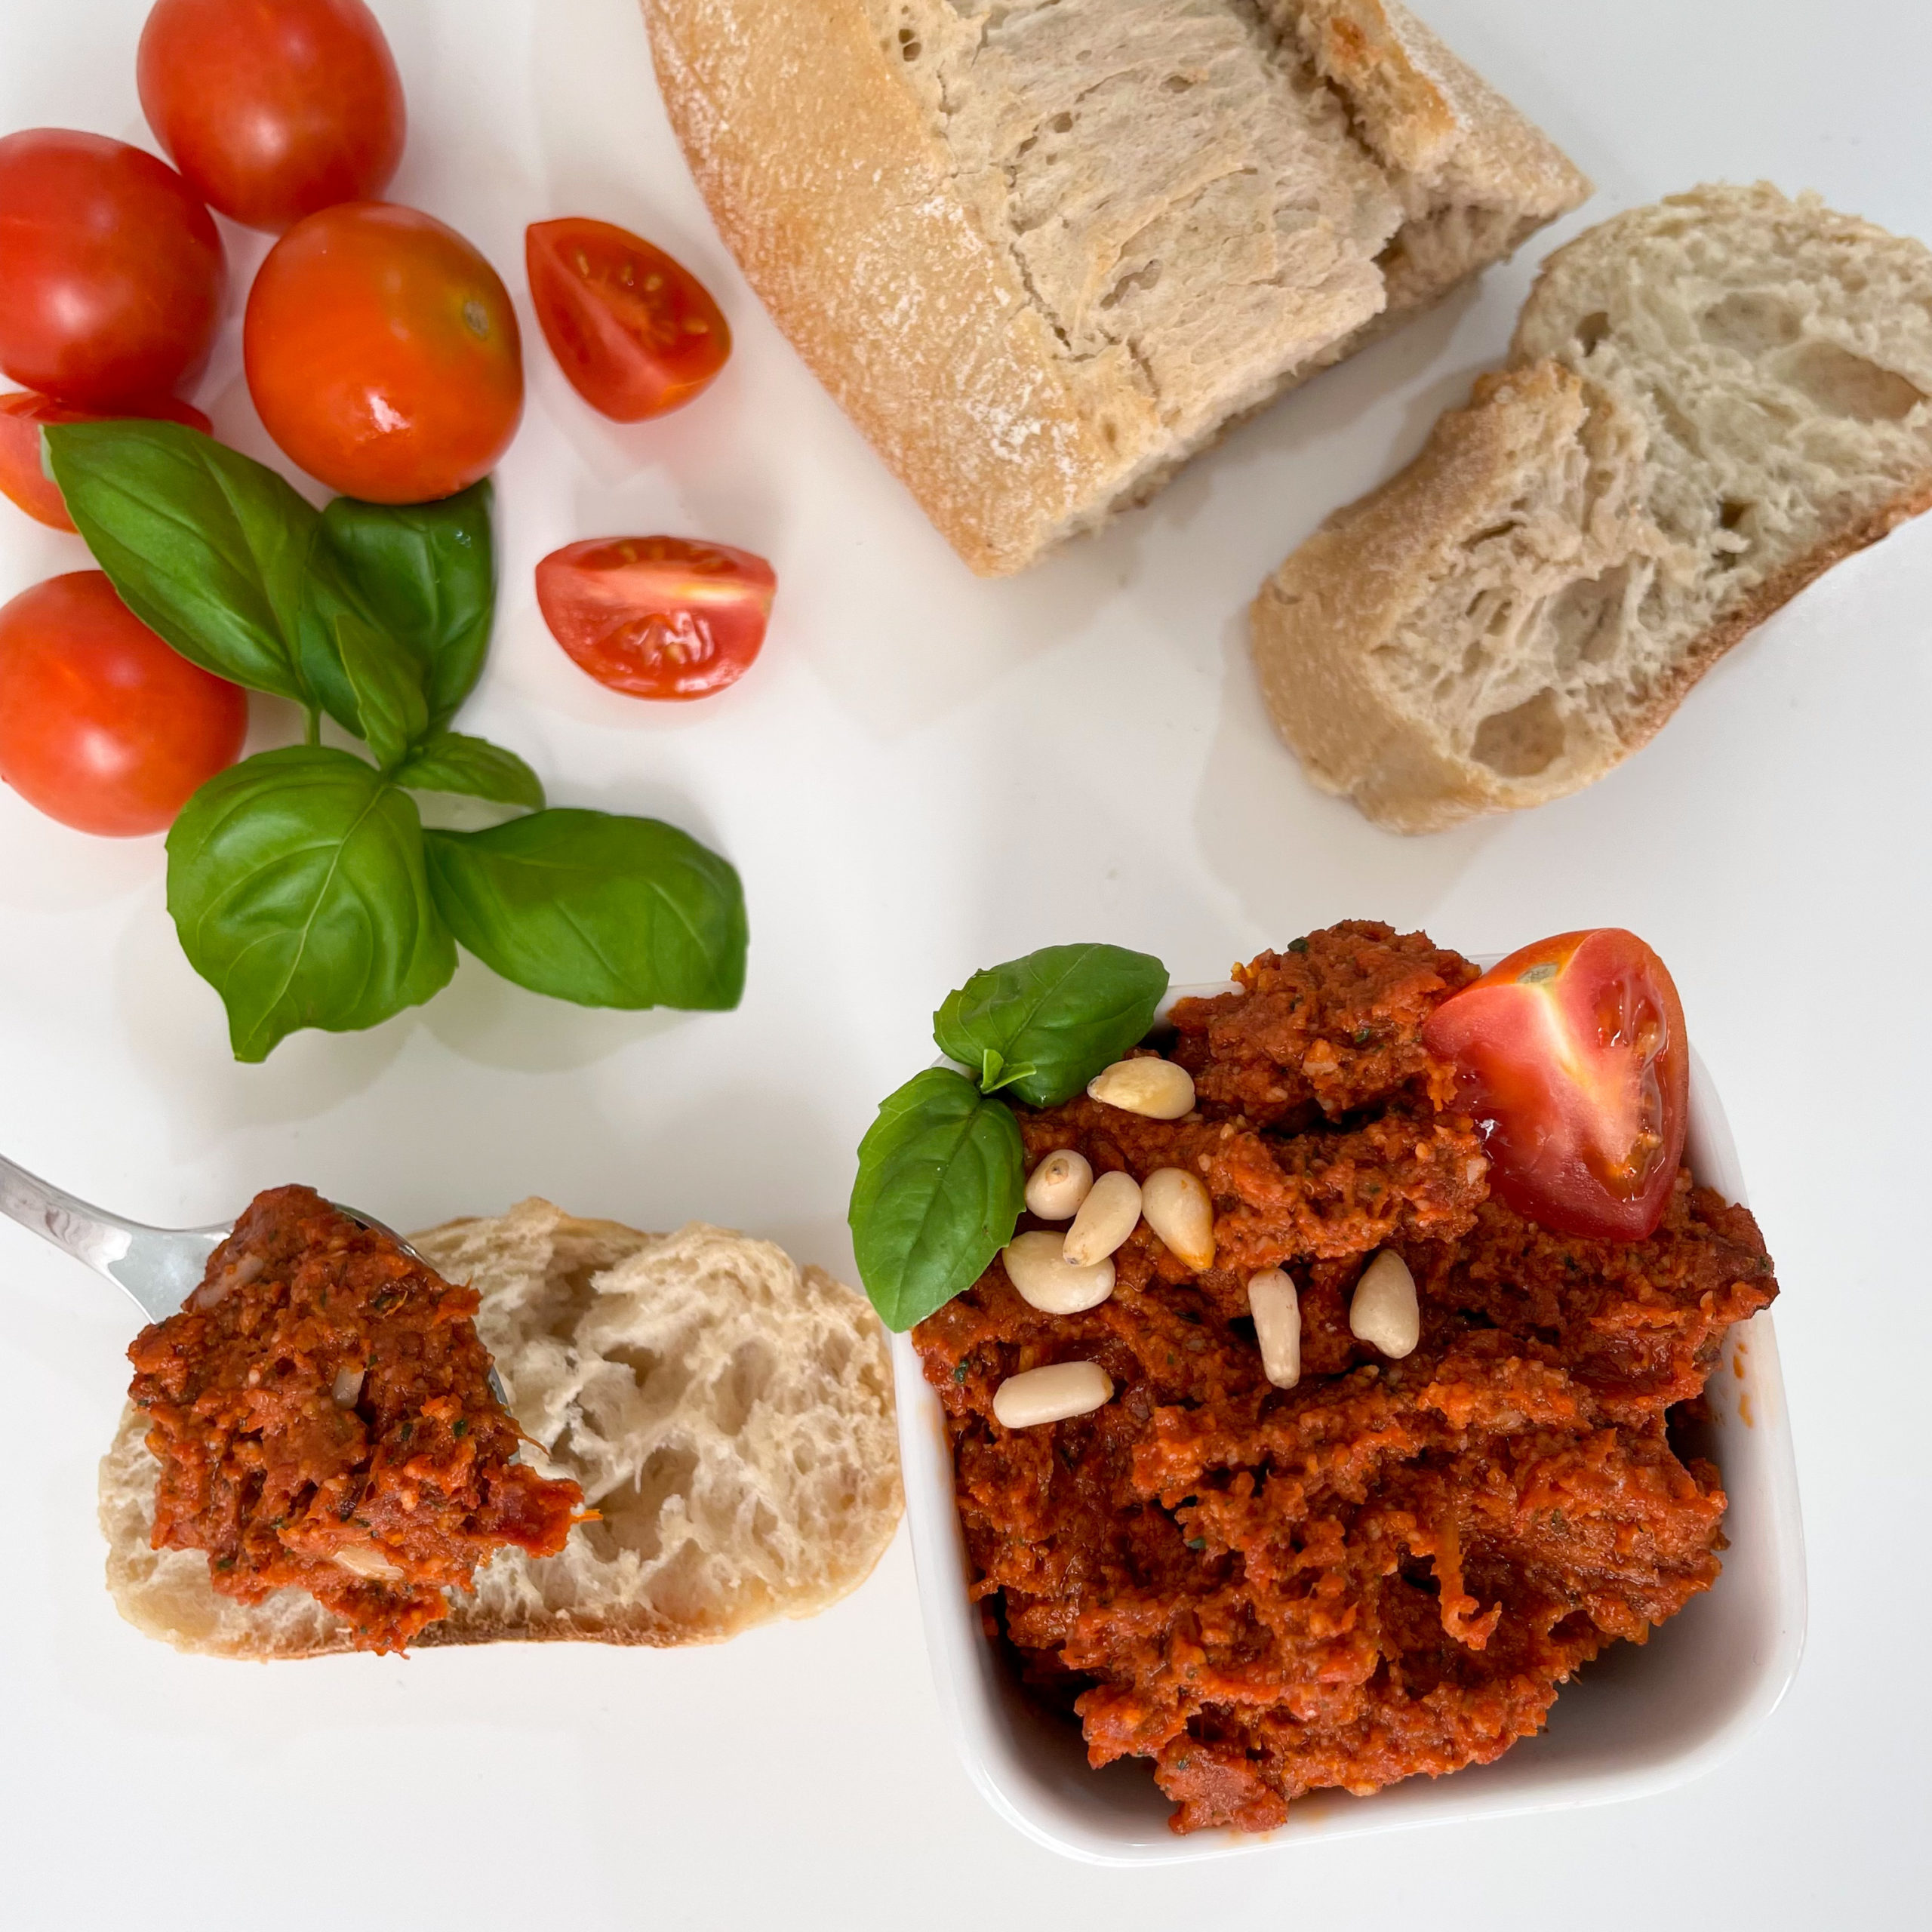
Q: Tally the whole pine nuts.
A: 8